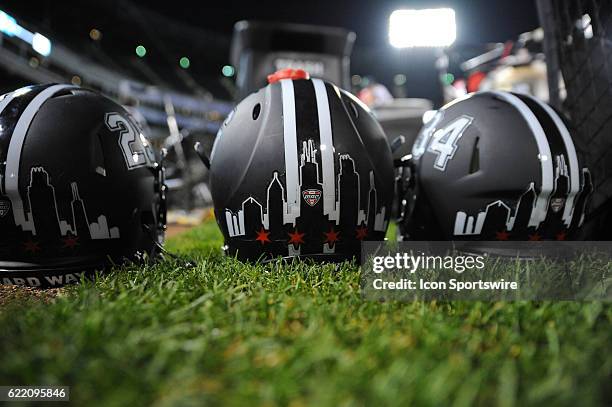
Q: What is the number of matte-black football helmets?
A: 3